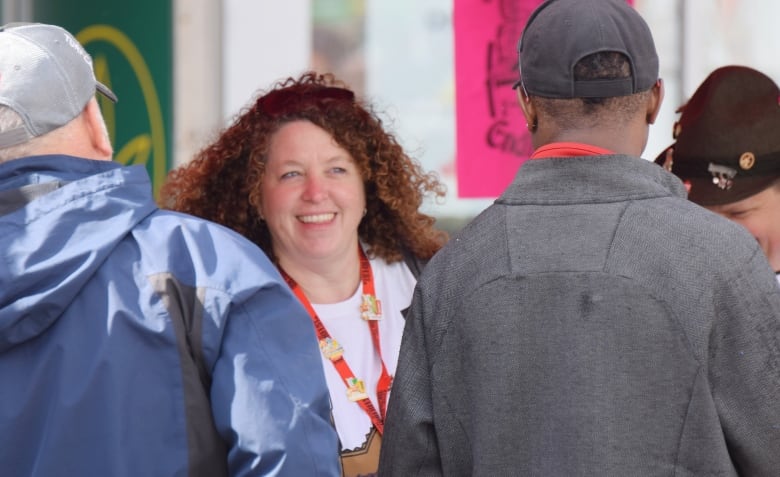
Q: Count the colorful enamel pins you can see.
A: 3